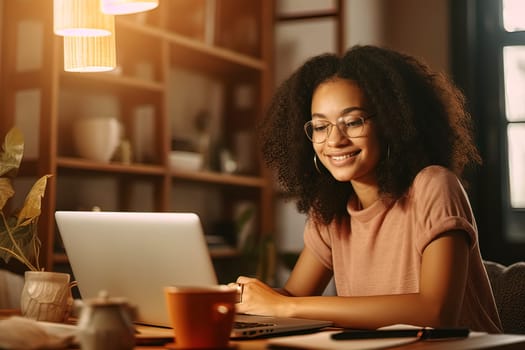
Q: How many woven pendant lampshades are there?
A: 3